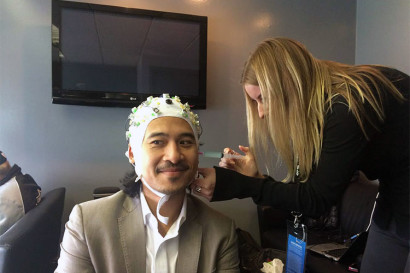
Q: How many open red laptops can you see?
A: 0